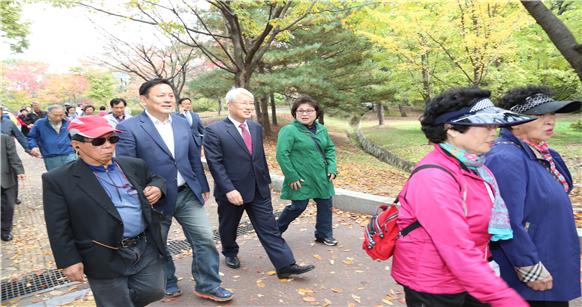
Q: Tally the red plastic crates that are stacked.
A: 0